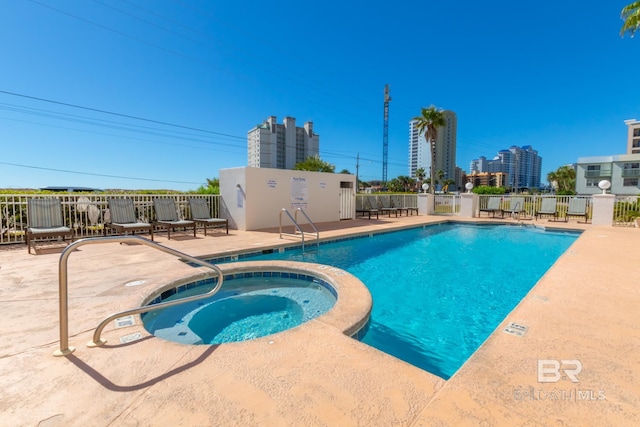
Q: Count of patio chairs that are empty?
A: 12